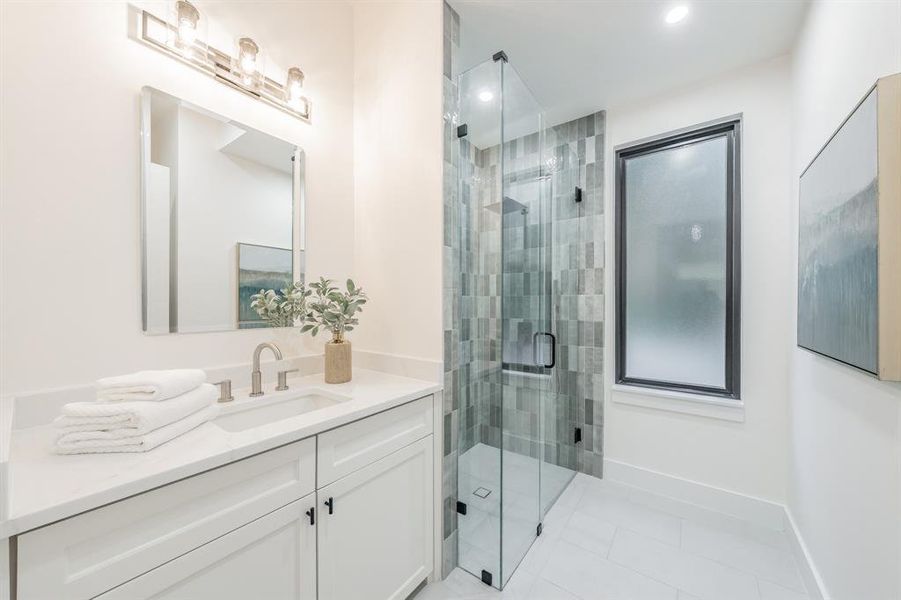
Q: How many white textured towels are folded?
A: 3